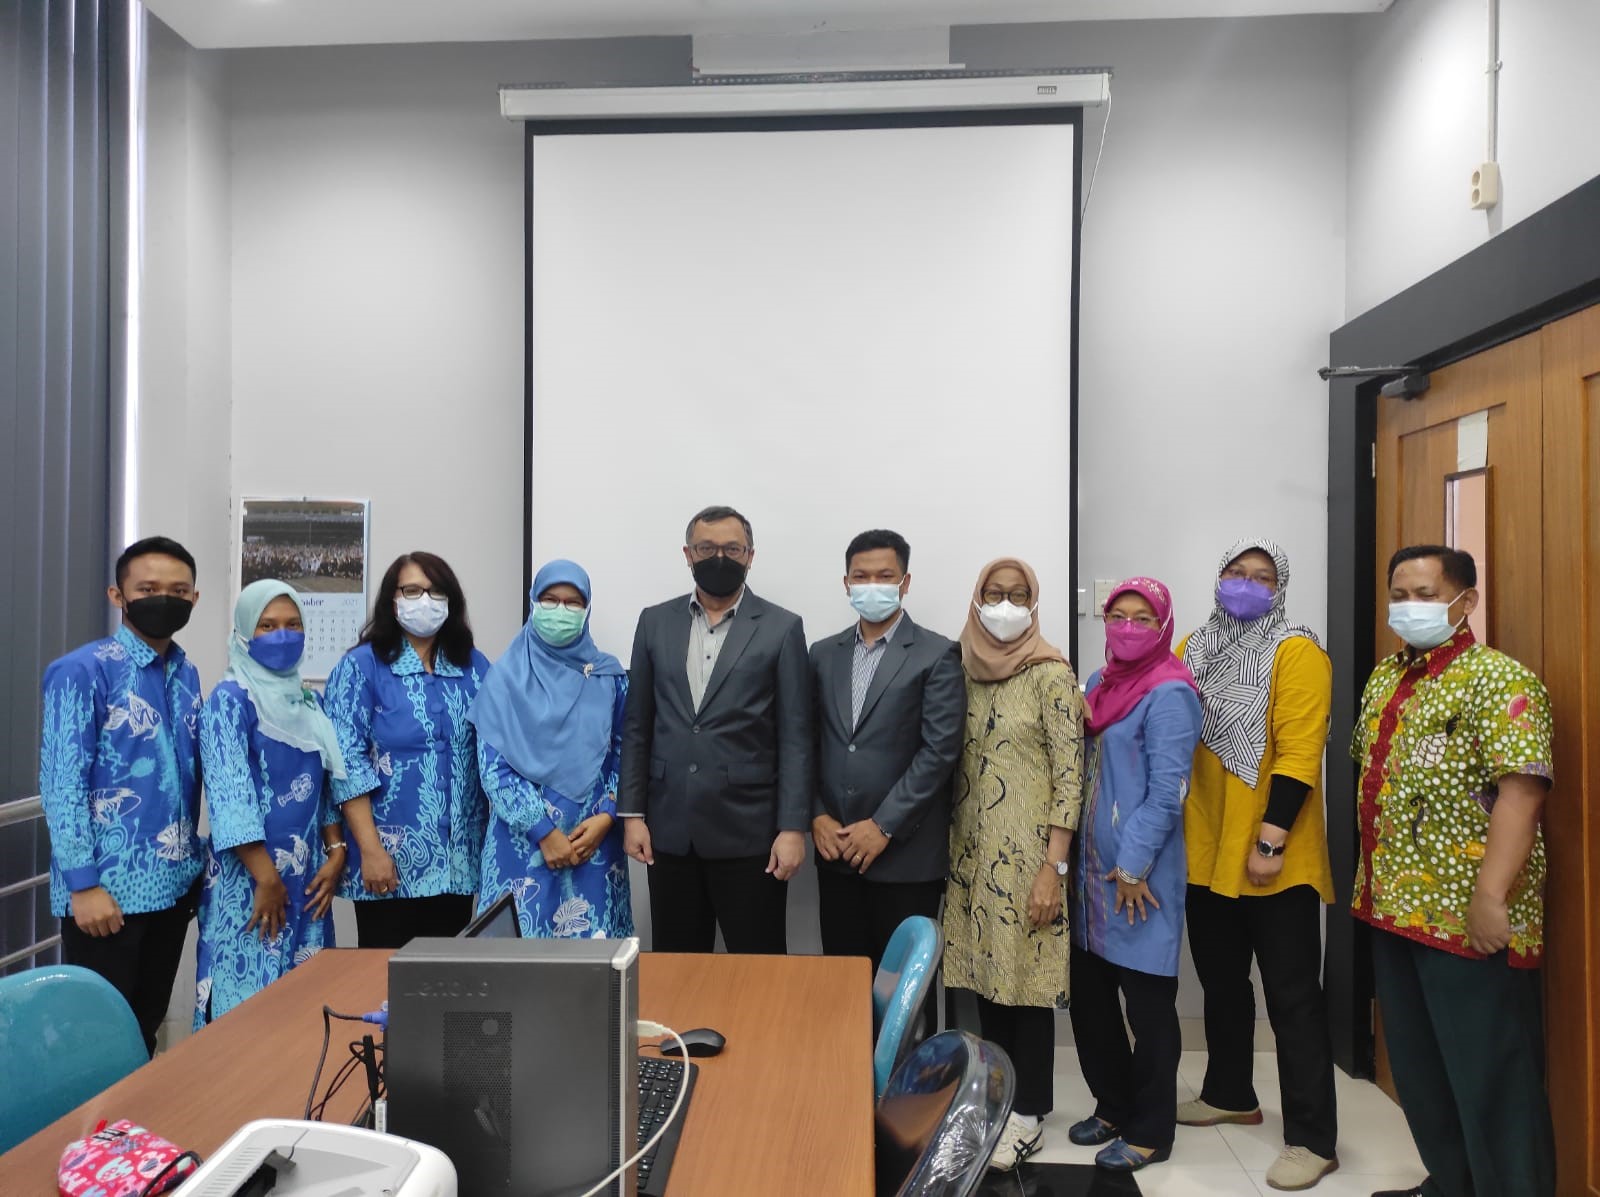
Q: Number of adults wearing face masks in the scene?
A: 10